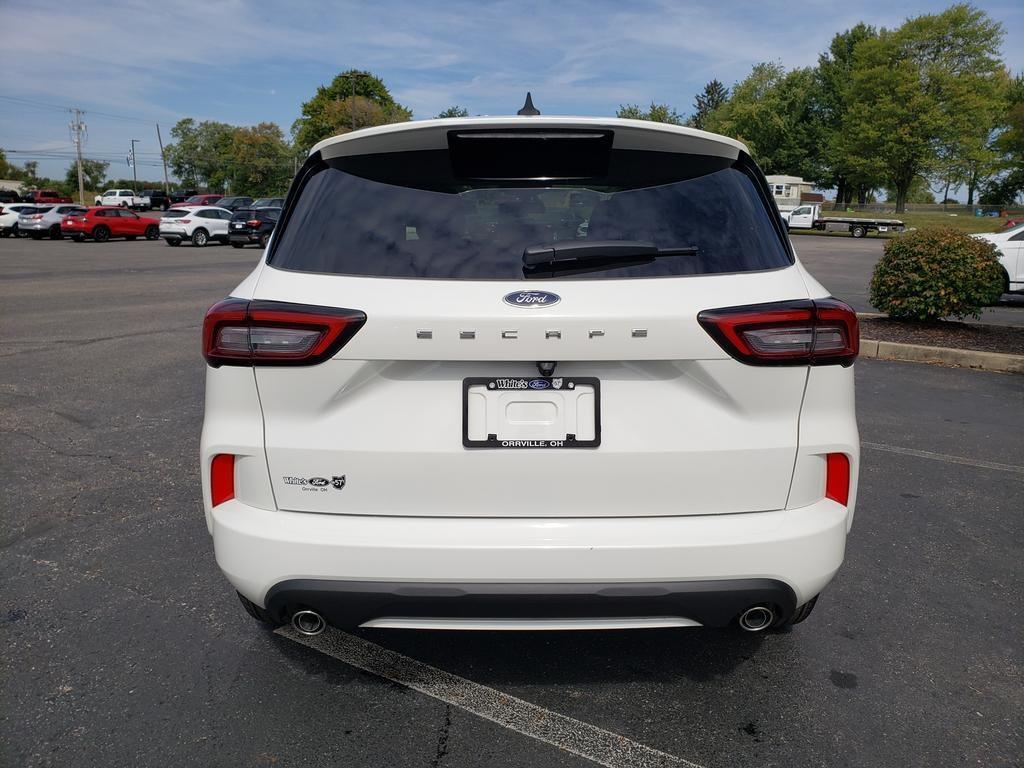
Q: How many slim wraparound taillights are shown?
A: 2